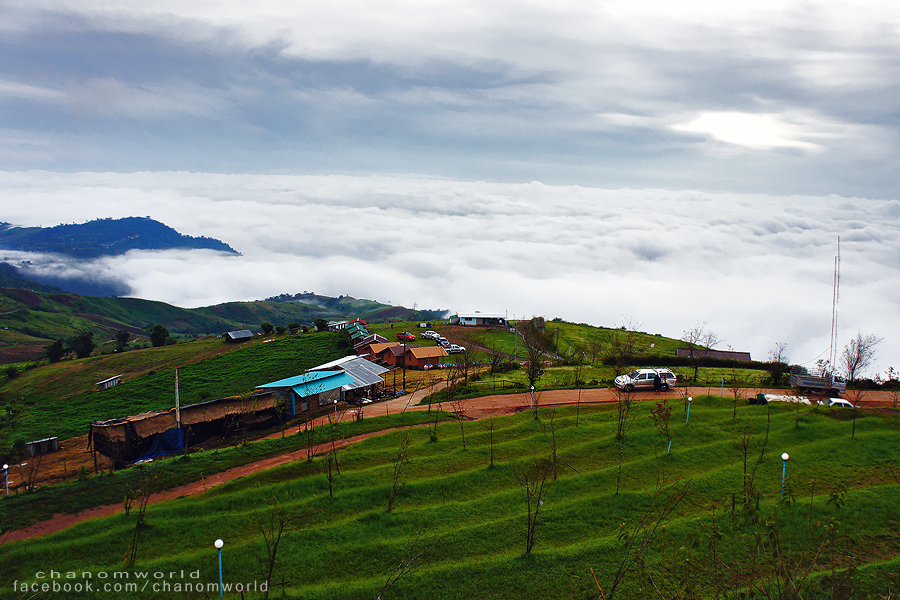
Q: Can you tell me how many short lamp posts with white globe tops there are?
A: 6